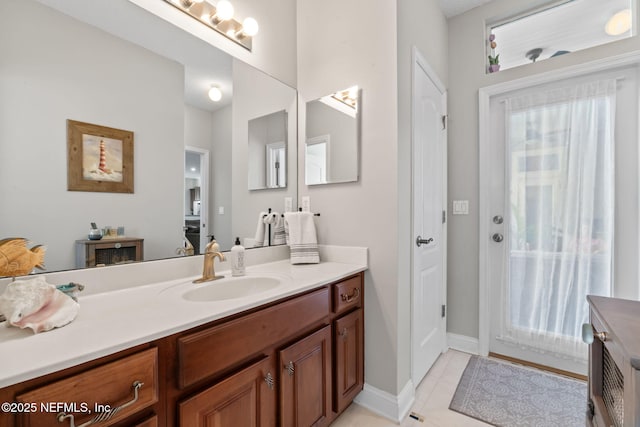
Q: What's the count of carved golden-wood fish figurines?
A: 1